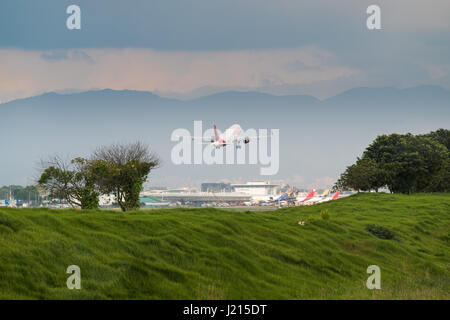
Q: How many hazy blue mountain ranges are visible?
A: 1